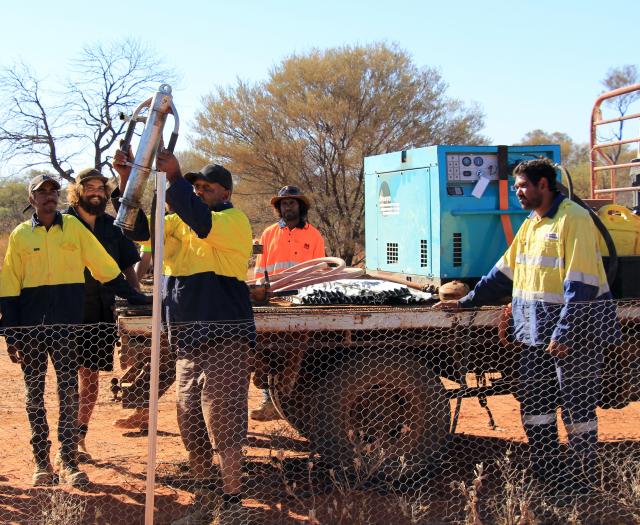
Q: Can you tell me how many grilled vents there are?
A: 3